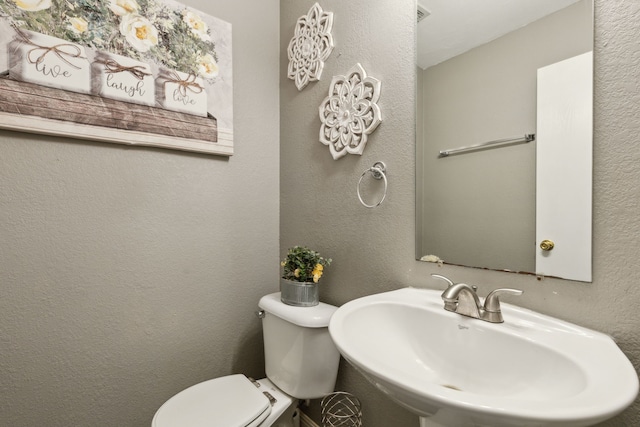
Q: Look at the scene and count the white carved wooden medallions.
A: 2